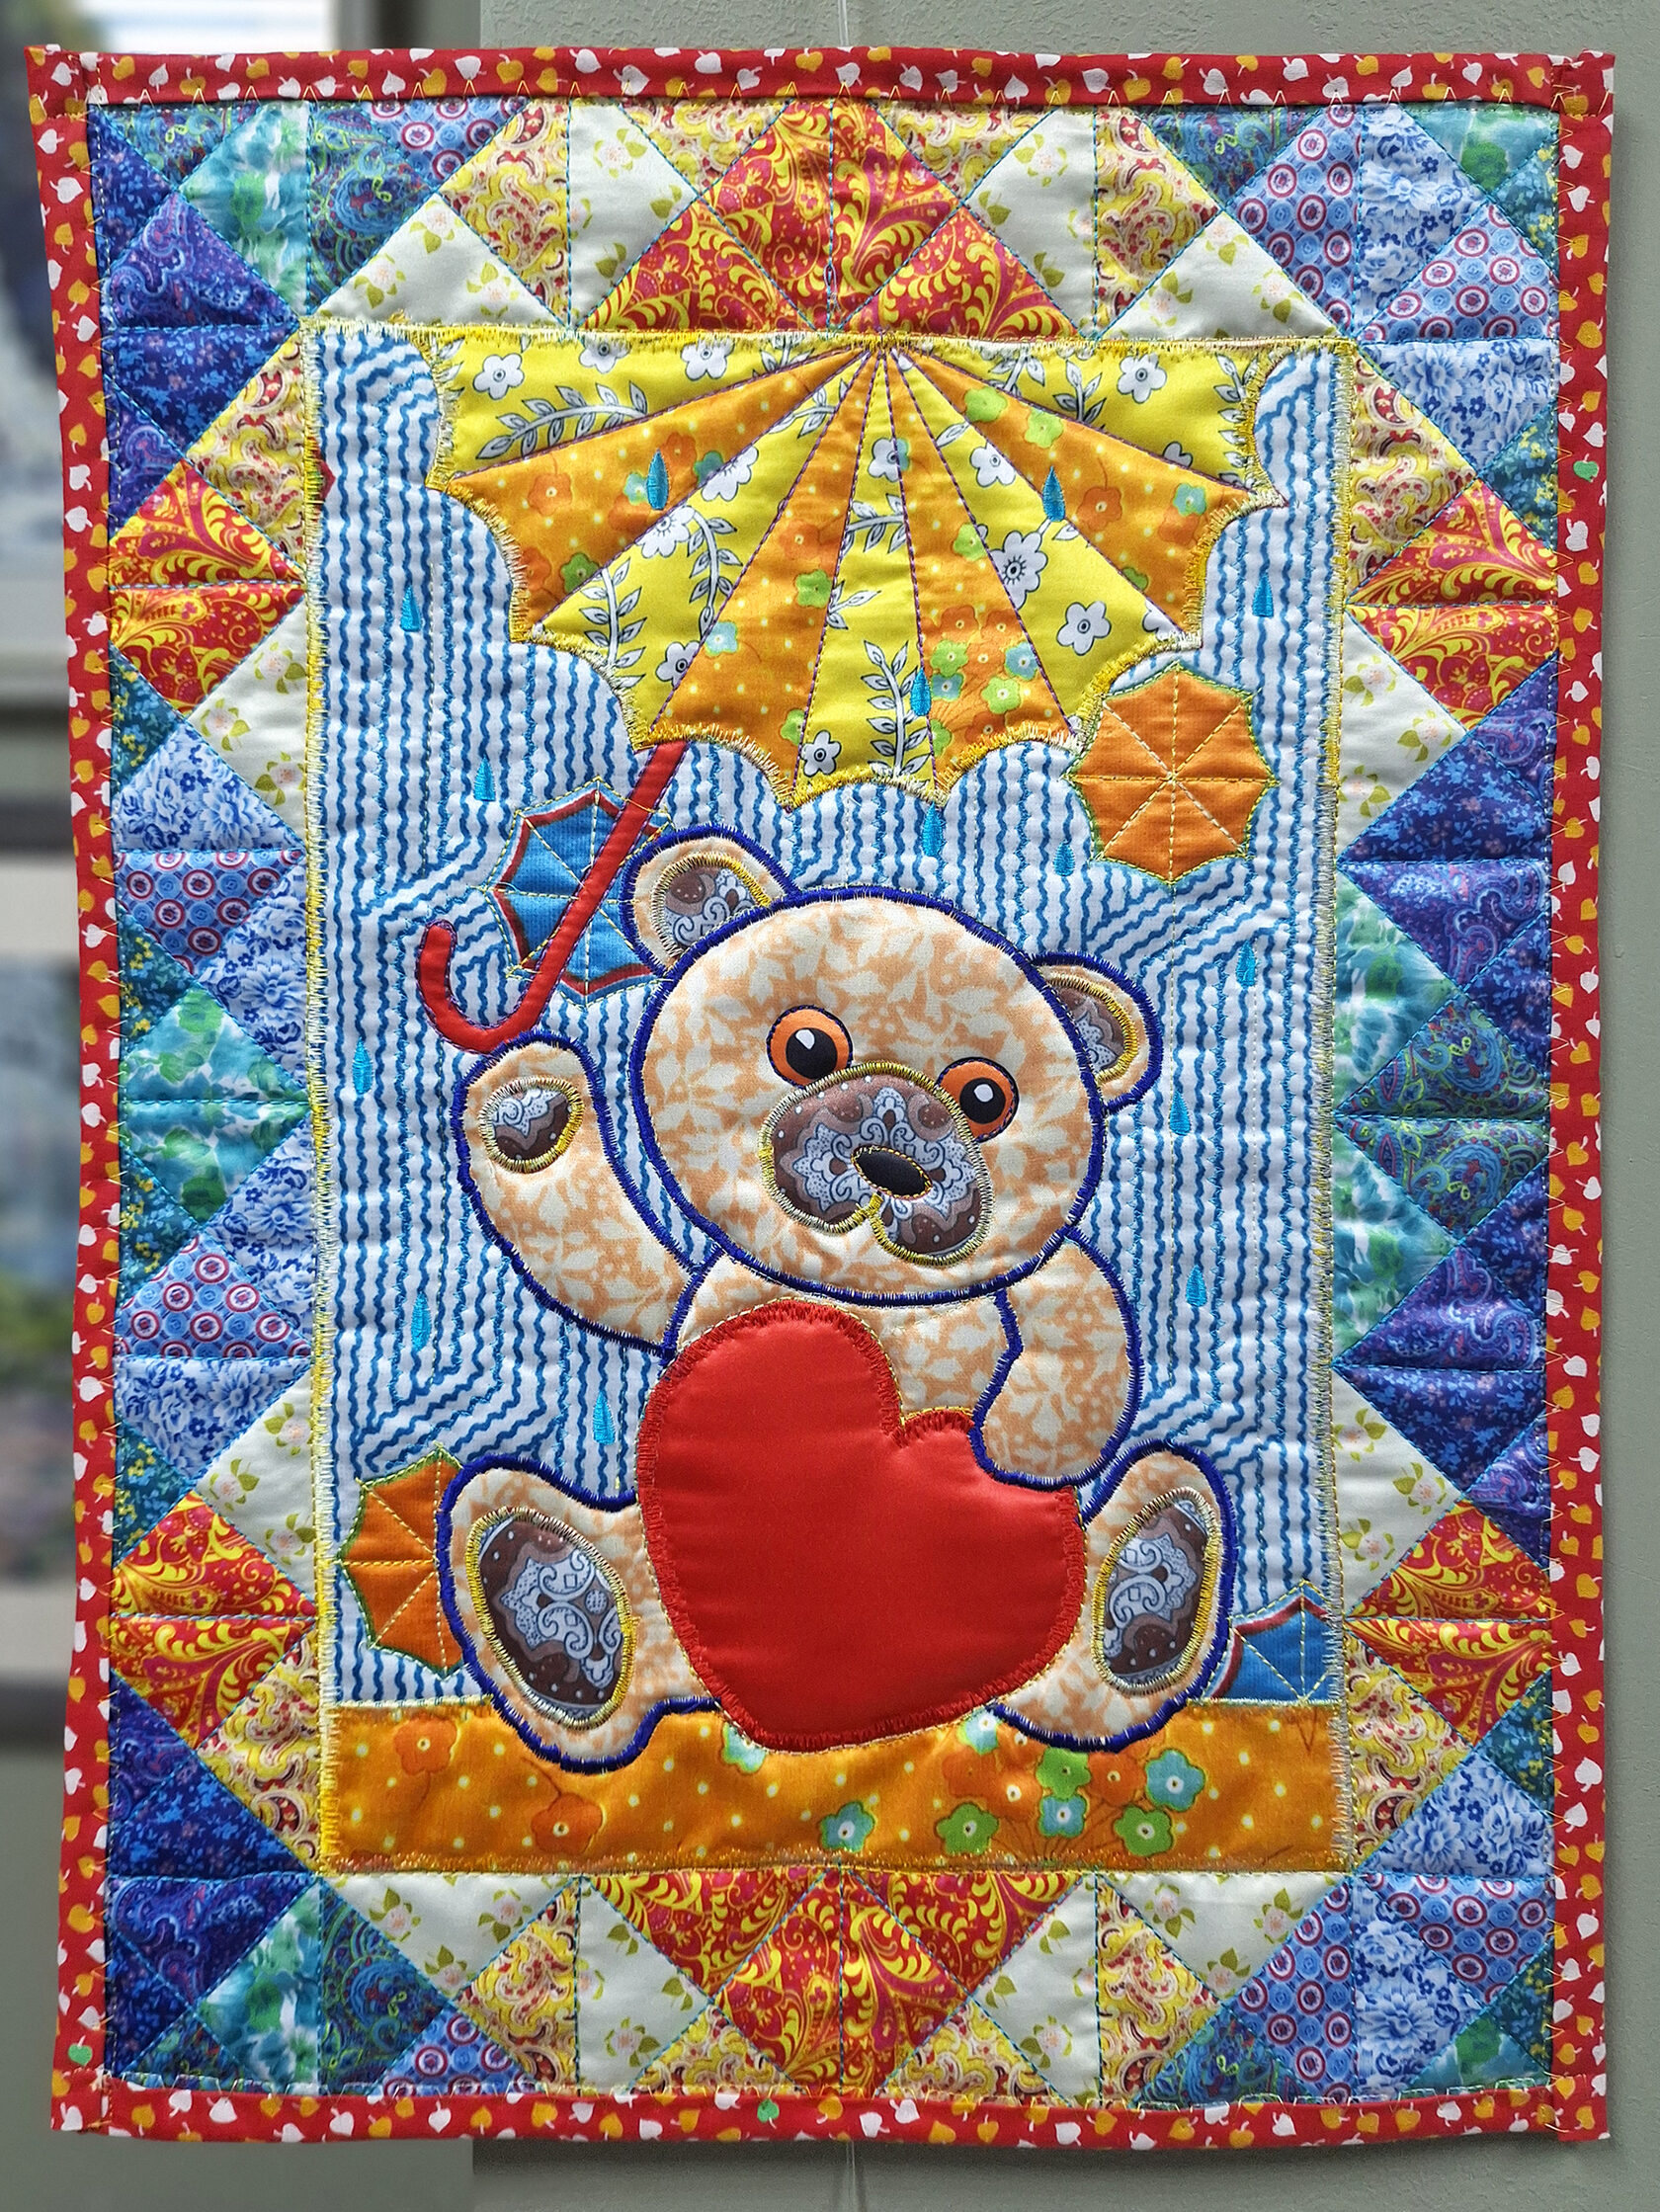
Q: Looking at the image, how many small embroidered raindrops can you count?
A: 14